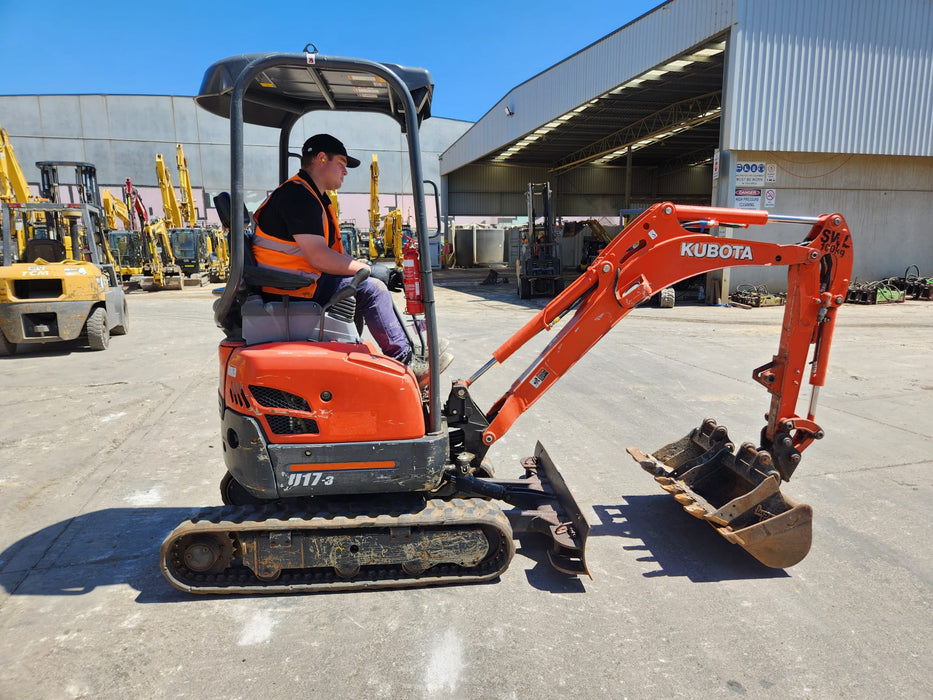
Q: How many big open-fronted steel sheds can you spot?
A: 1